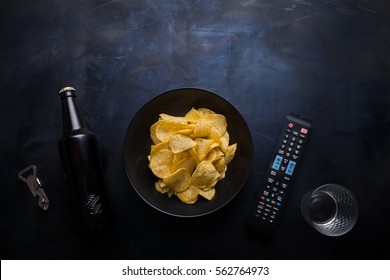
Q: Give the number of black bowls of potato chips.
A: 1